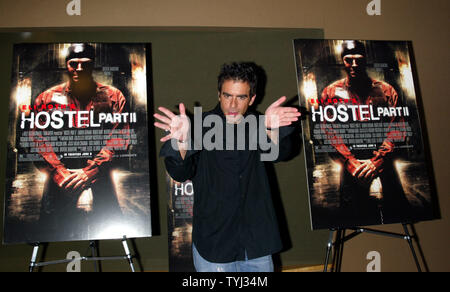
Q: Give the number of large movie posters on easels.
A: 2